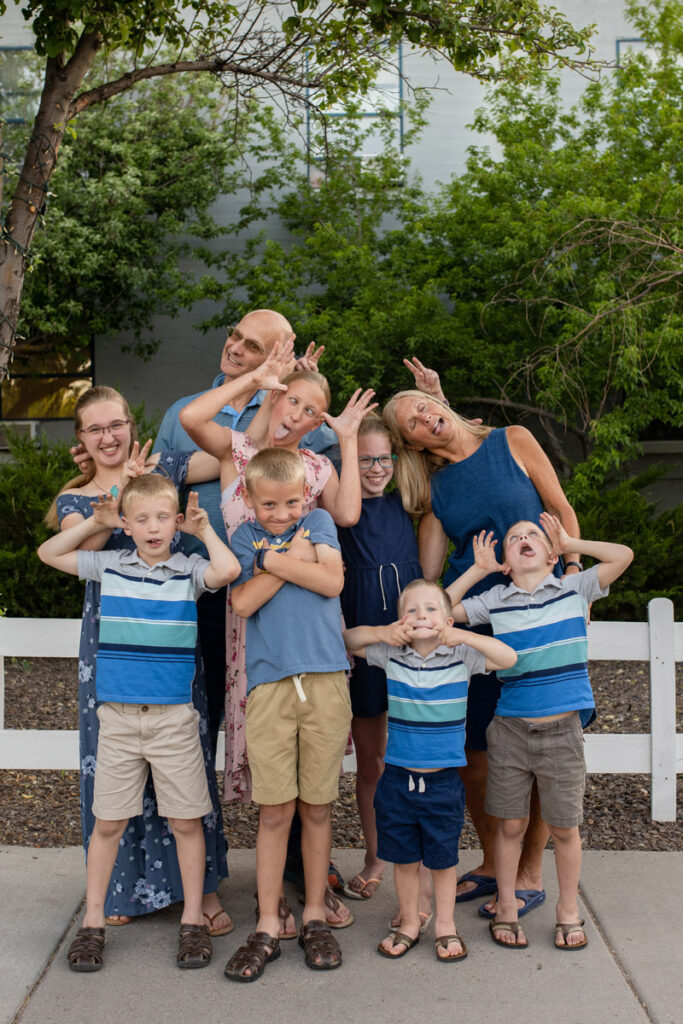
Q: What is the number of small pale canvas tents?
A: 0